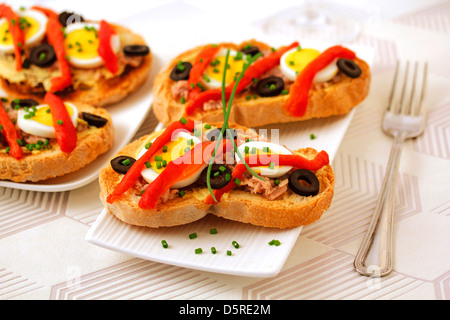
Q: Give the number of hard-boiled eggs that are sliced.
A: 7